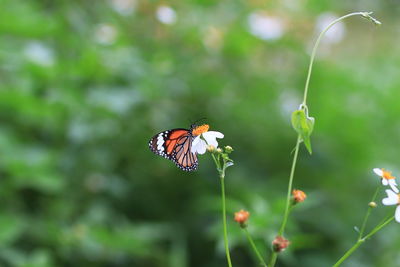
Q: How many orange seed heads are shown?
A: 3